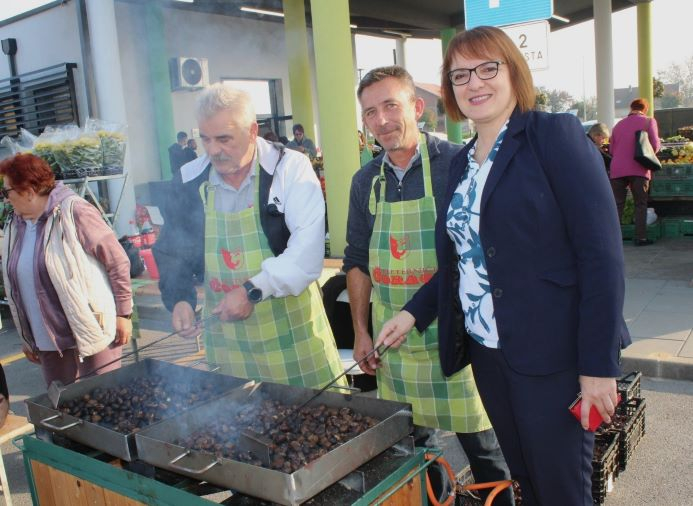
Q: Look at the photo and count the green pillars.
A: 5